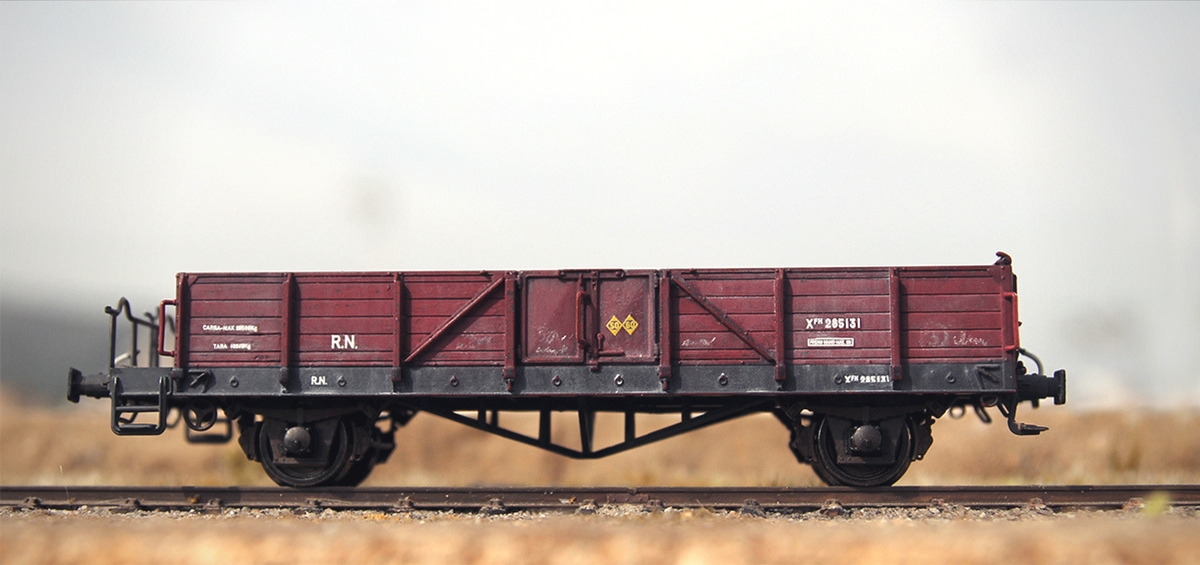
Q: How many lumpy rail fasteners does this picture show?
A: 13